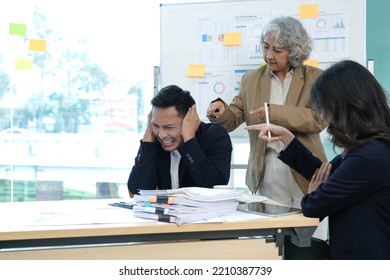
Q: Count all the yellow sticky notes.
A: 6